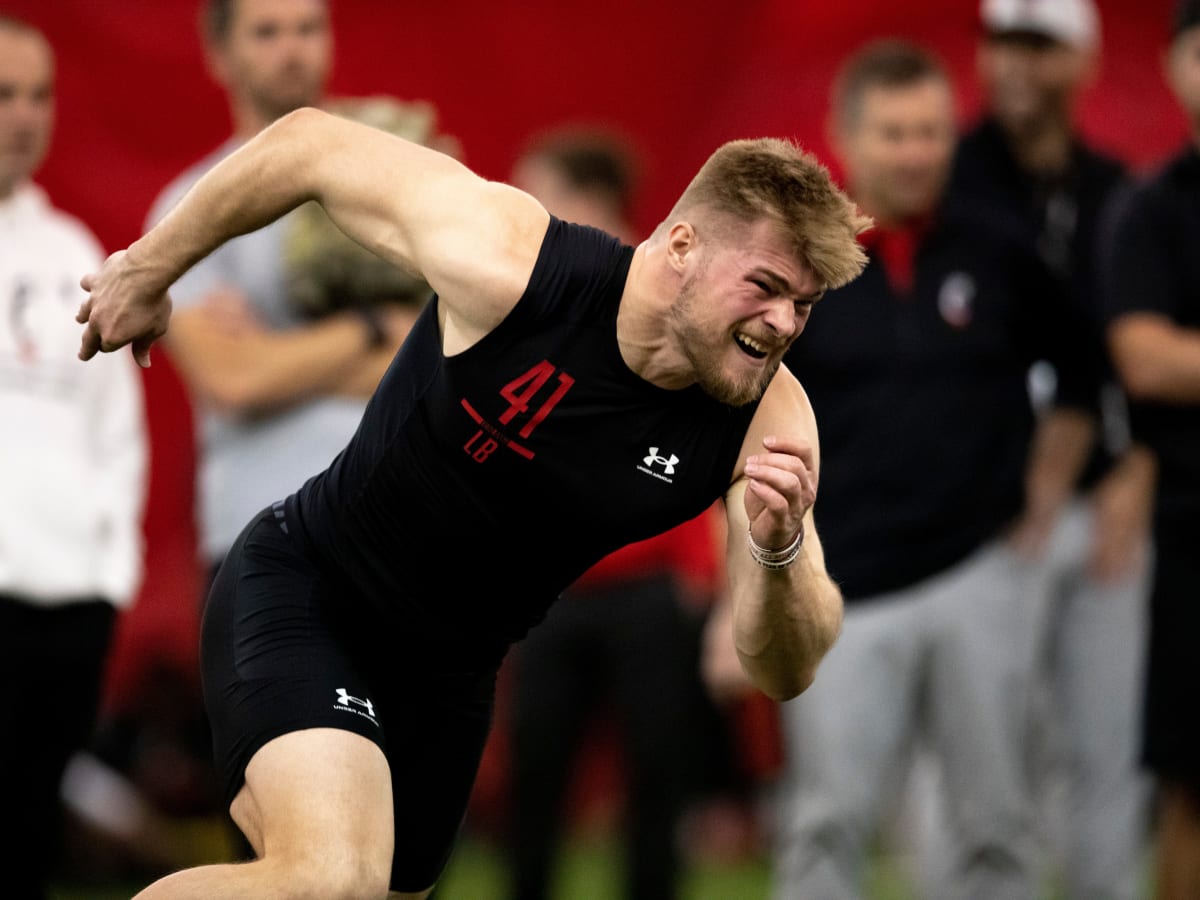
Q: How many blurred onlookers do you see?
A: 6